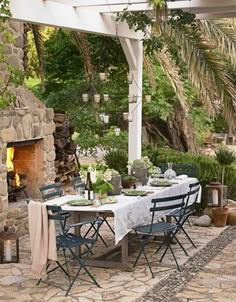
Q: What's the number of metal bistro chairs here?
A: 6